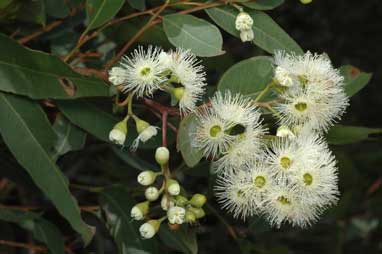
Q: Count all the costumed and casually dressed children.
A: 0